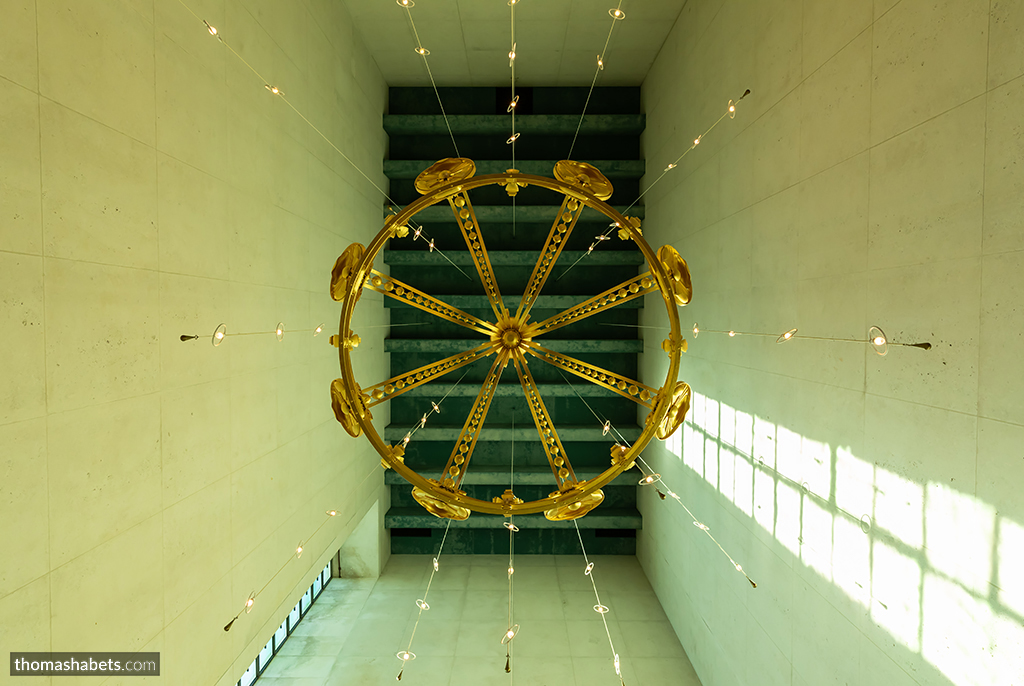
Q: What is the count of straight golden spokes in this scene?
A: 8